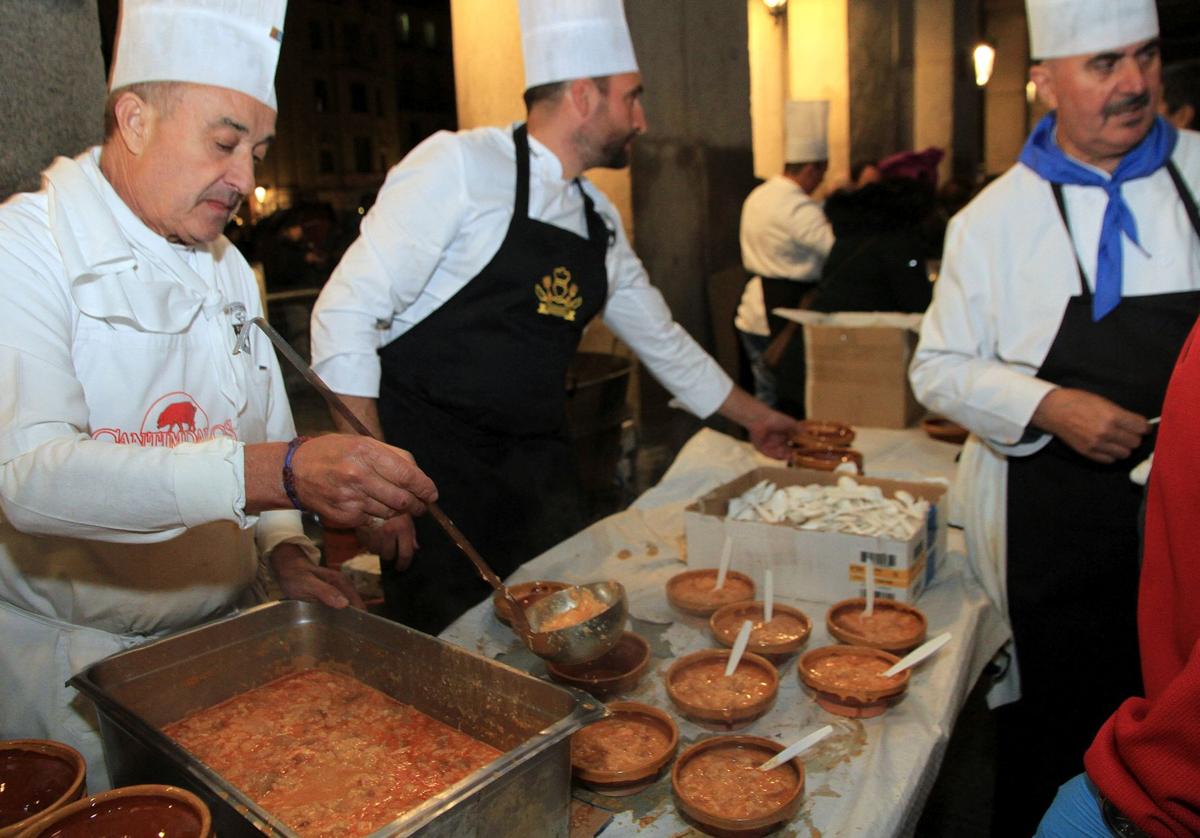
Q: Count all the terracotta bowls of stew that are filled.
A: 7